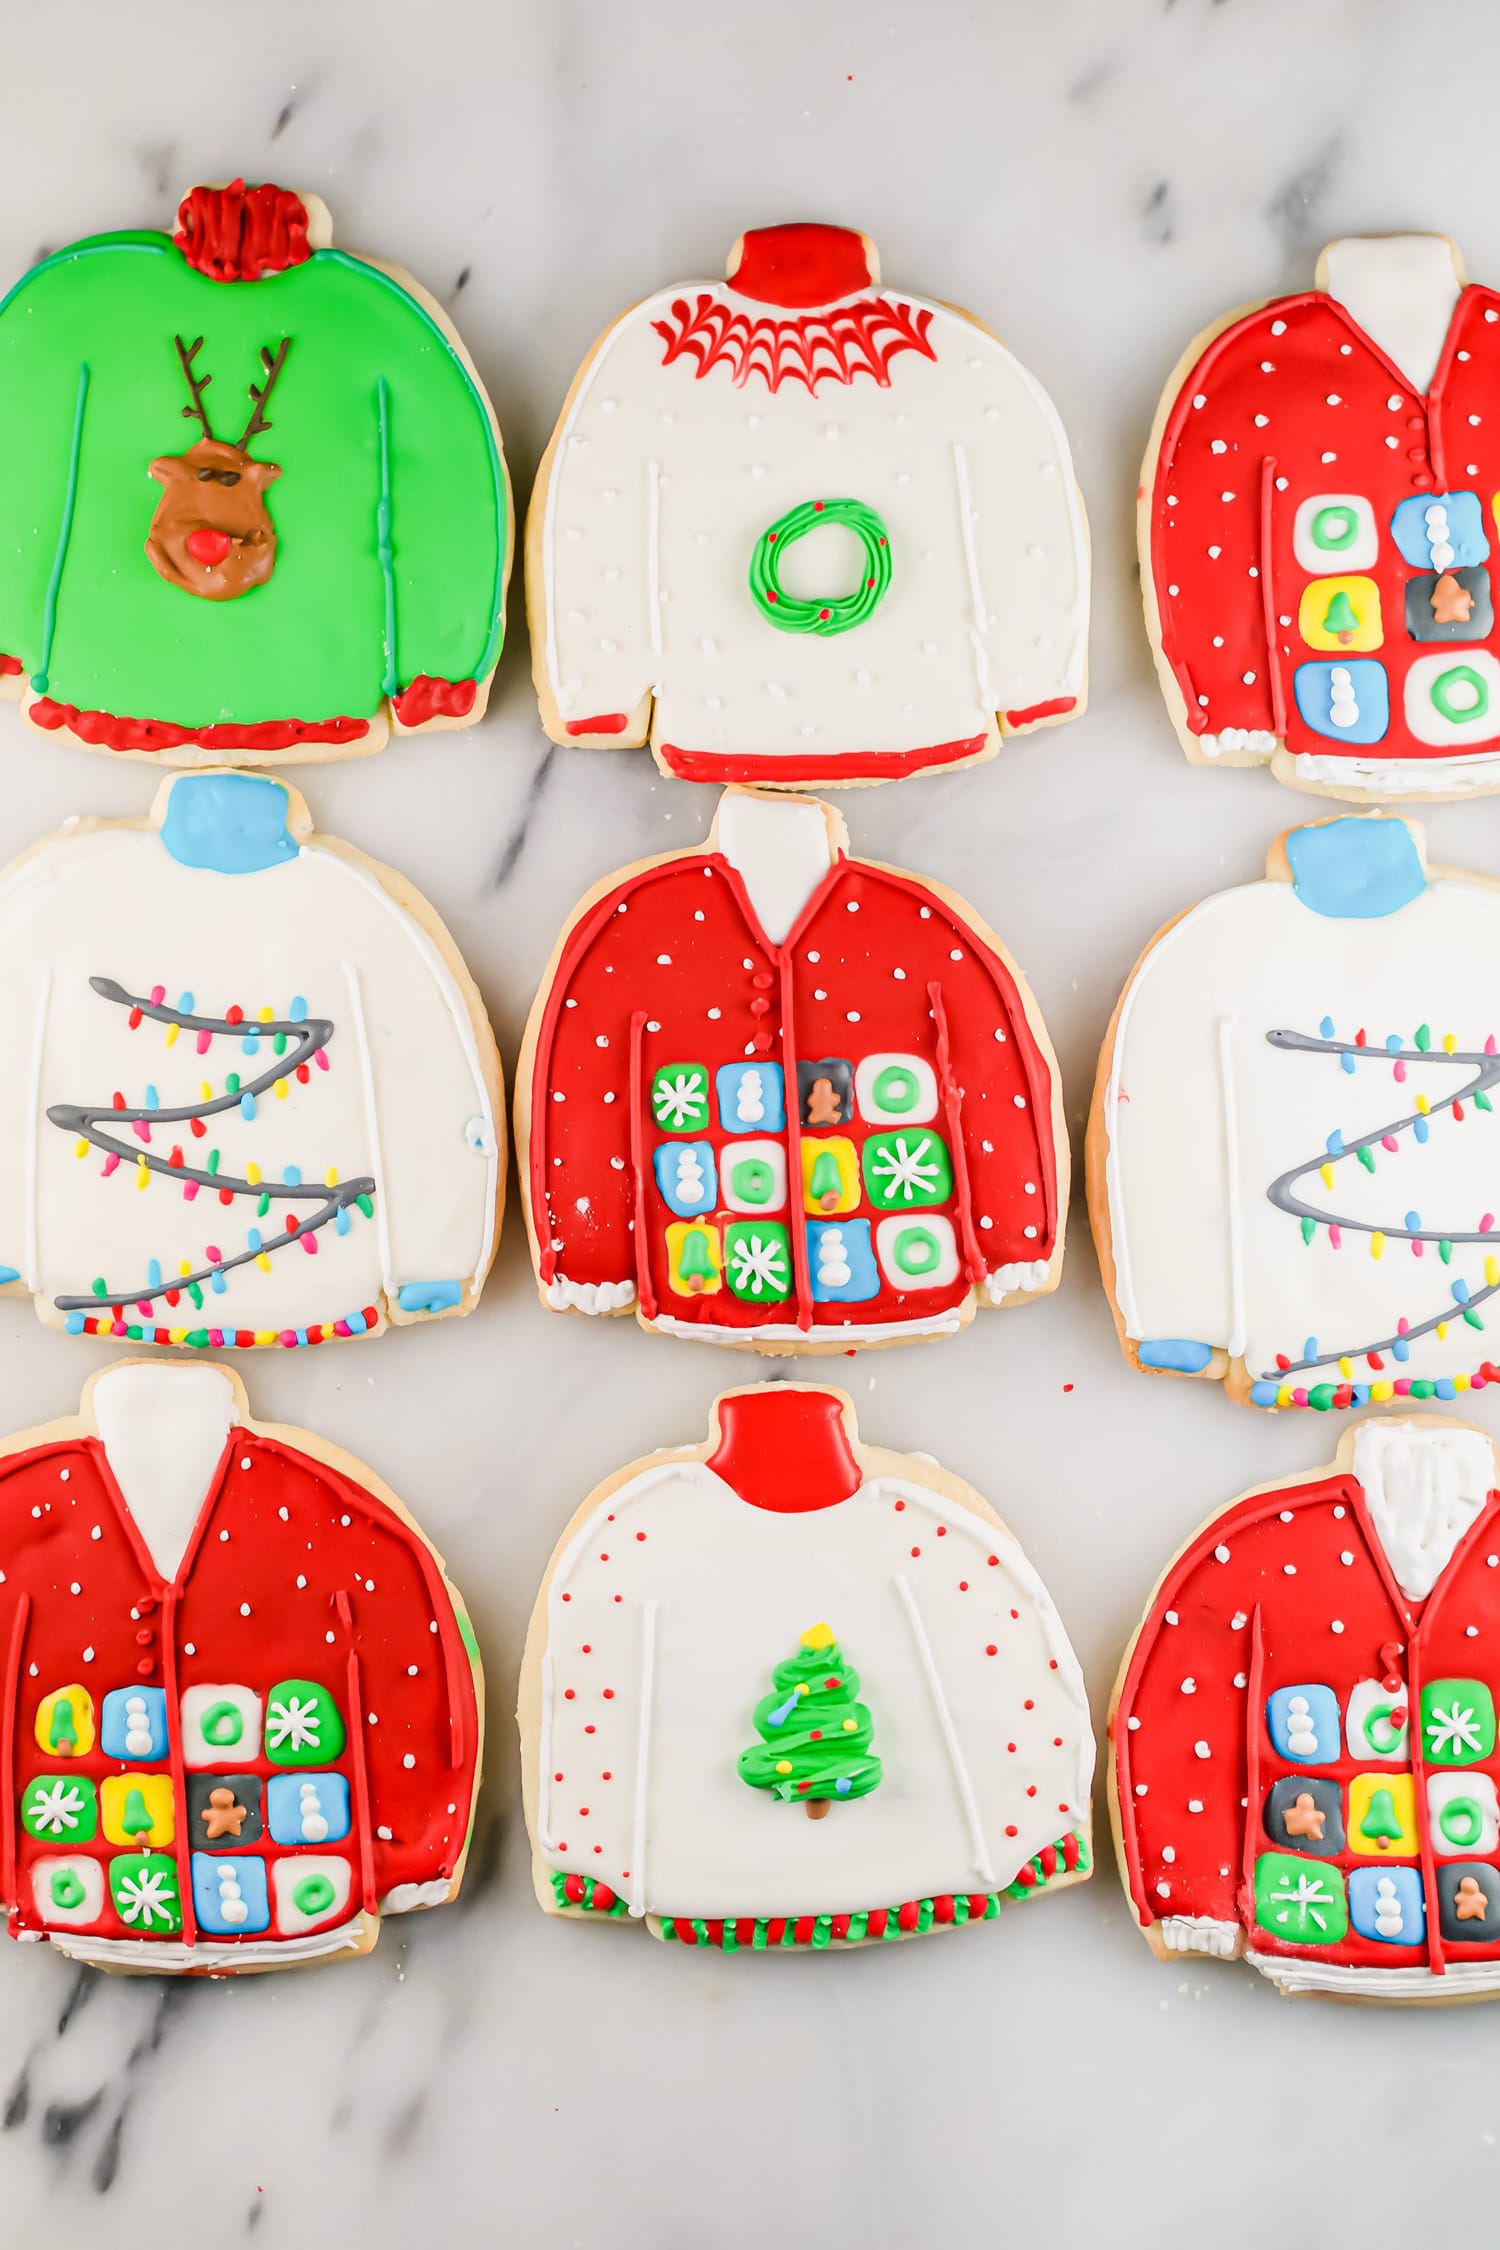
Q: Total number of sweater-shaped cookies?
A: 9